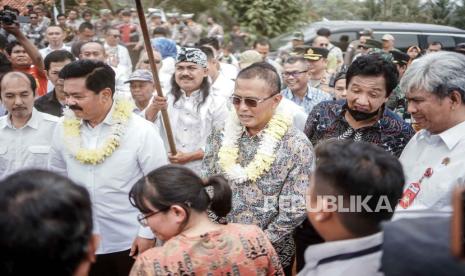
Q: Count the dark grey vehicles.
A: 1